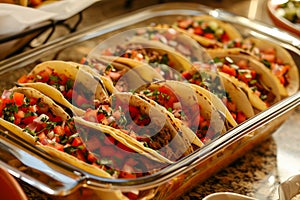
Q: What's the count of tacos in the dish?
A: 12